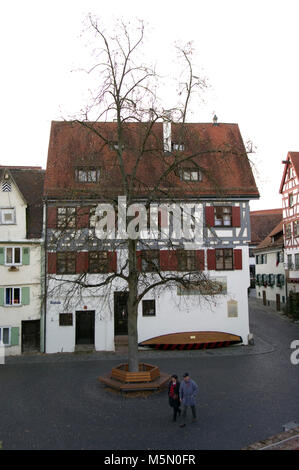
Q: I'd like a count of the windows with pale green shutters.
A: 3